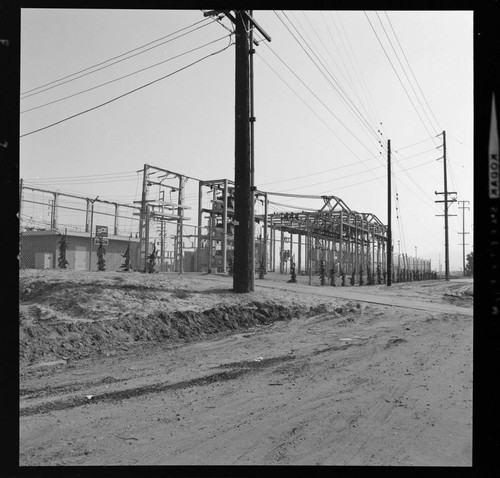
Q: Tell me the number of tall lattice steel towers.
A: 0